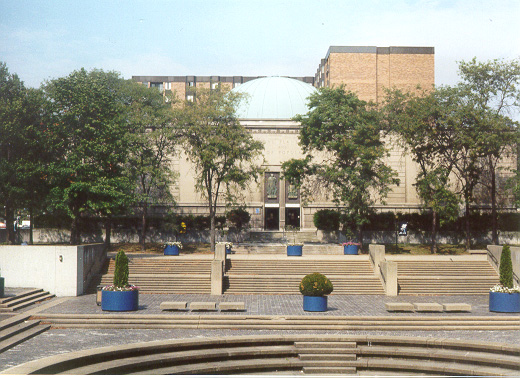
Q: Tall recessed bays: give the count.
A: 2